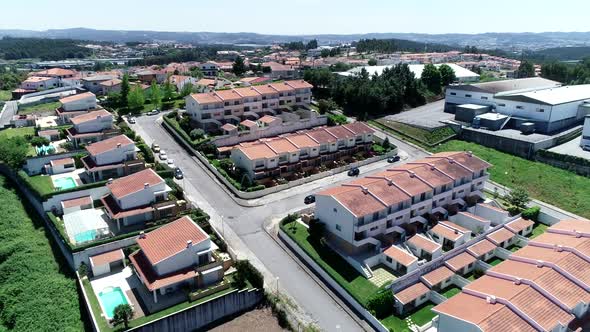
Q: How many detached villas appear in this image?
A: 5